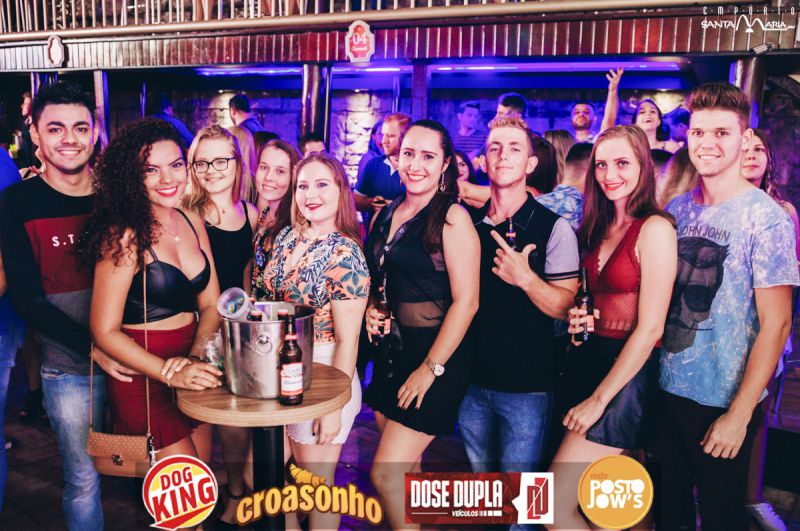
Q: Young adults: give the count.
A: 9